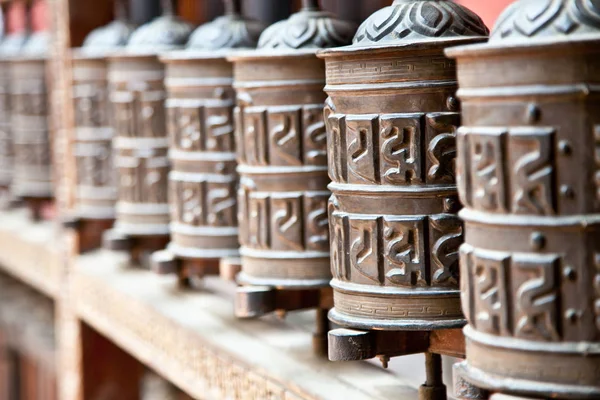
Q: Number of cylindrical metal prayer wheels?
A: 8